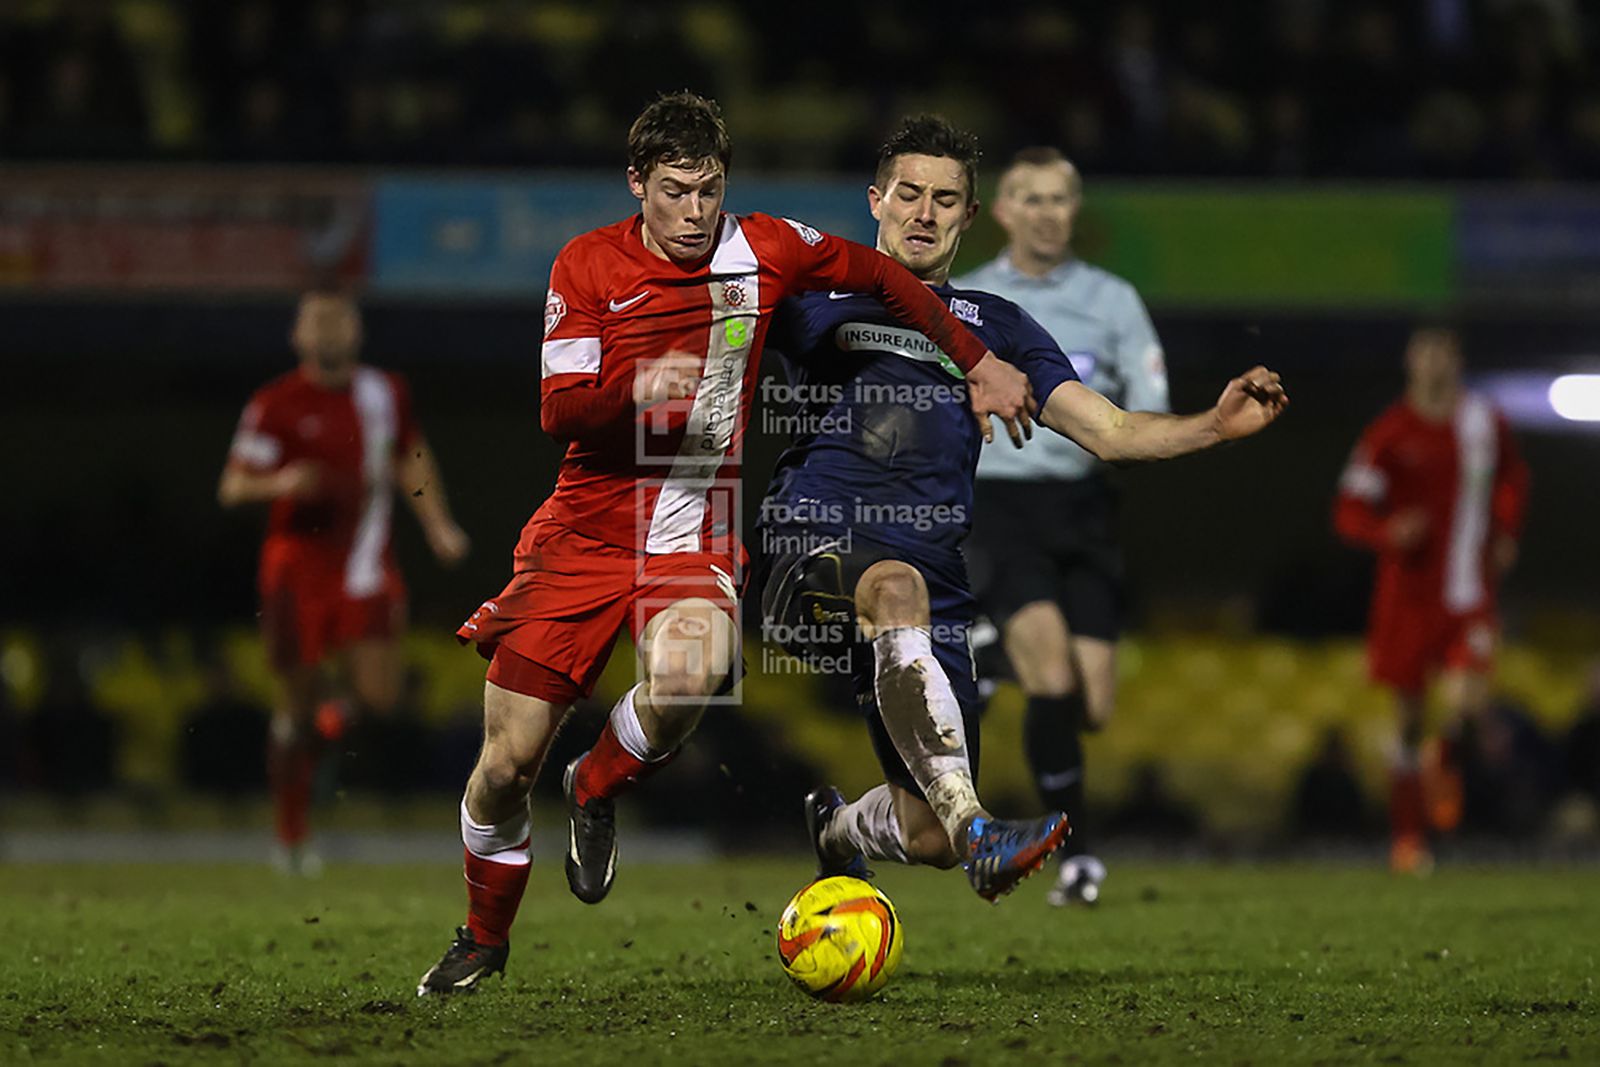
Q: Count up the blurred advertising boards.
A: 4